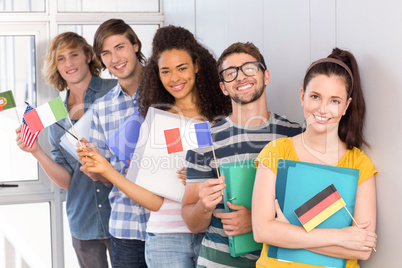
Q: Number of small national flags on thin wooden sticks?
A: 5